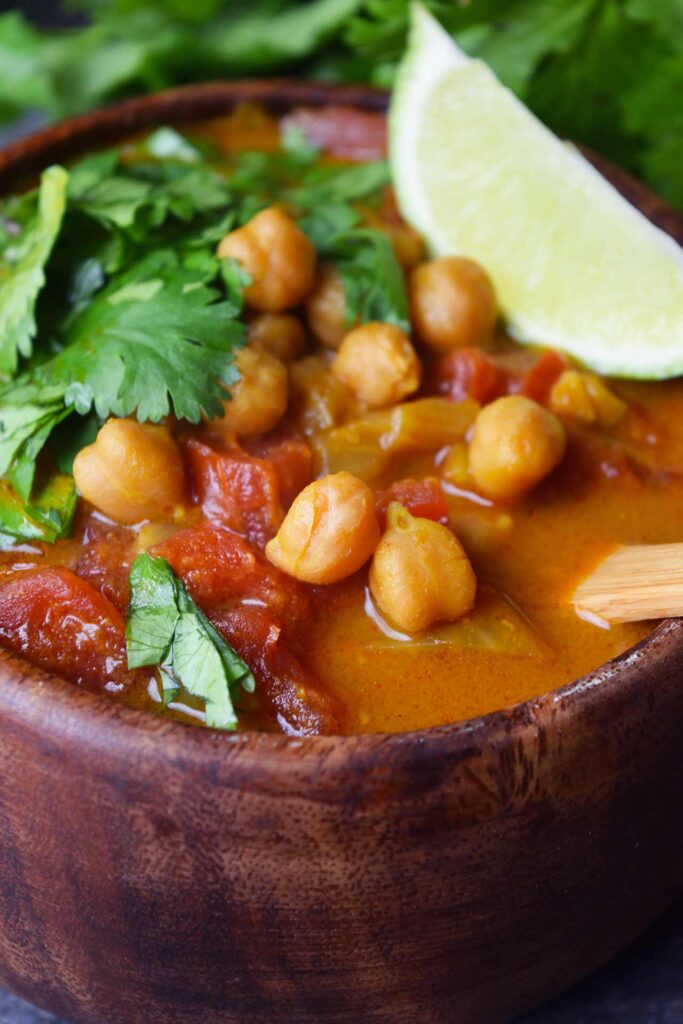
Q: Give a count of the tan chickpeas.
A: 10